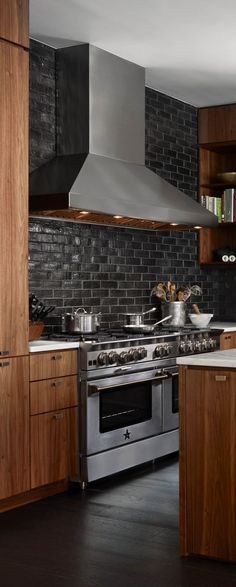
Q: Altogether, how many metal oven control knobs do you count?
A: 12